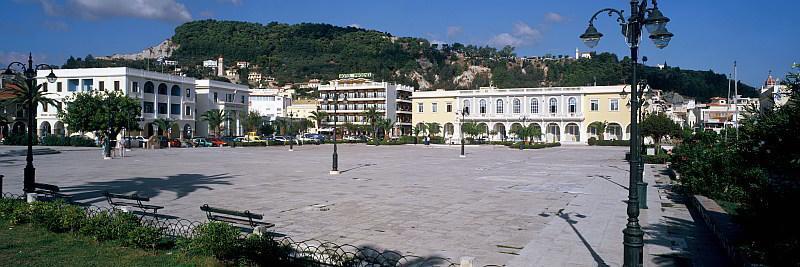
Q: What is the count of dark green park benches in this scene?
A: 3